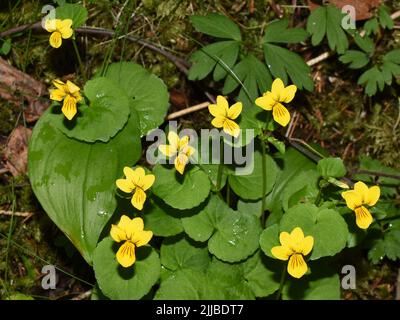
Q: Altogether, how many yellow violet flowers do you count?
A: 9